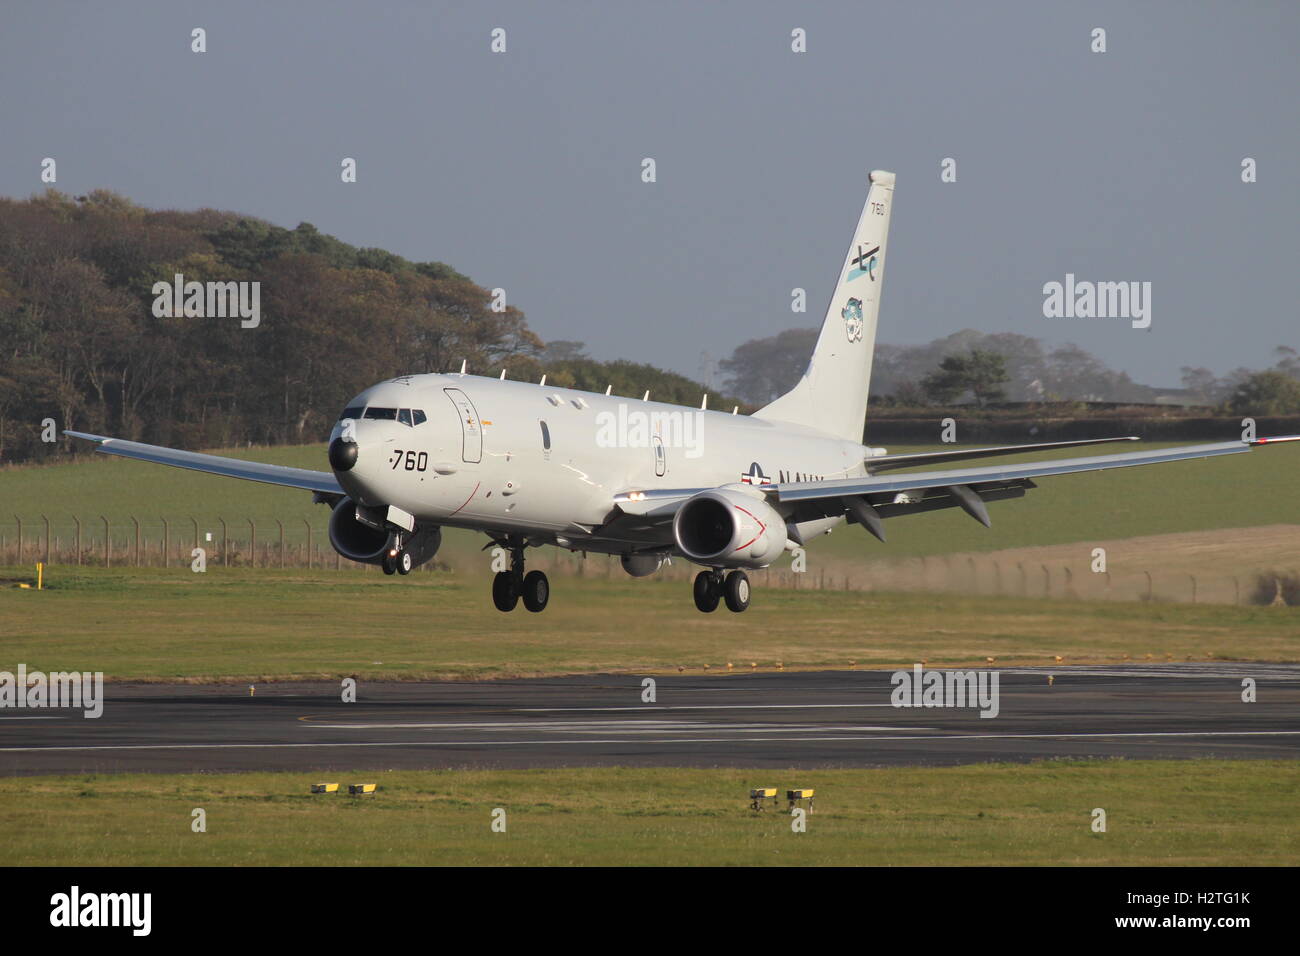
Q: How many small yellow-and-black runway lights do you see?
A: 4